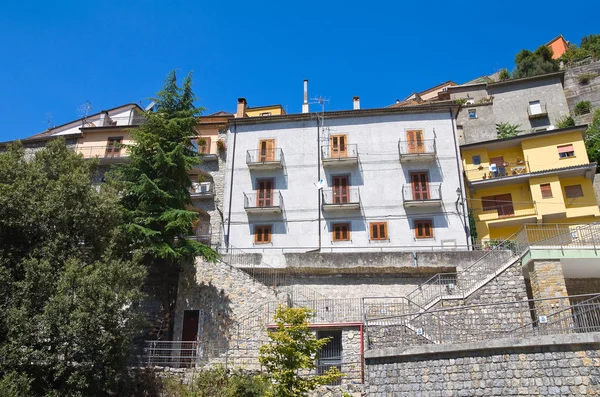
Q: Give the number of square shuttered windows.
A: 4